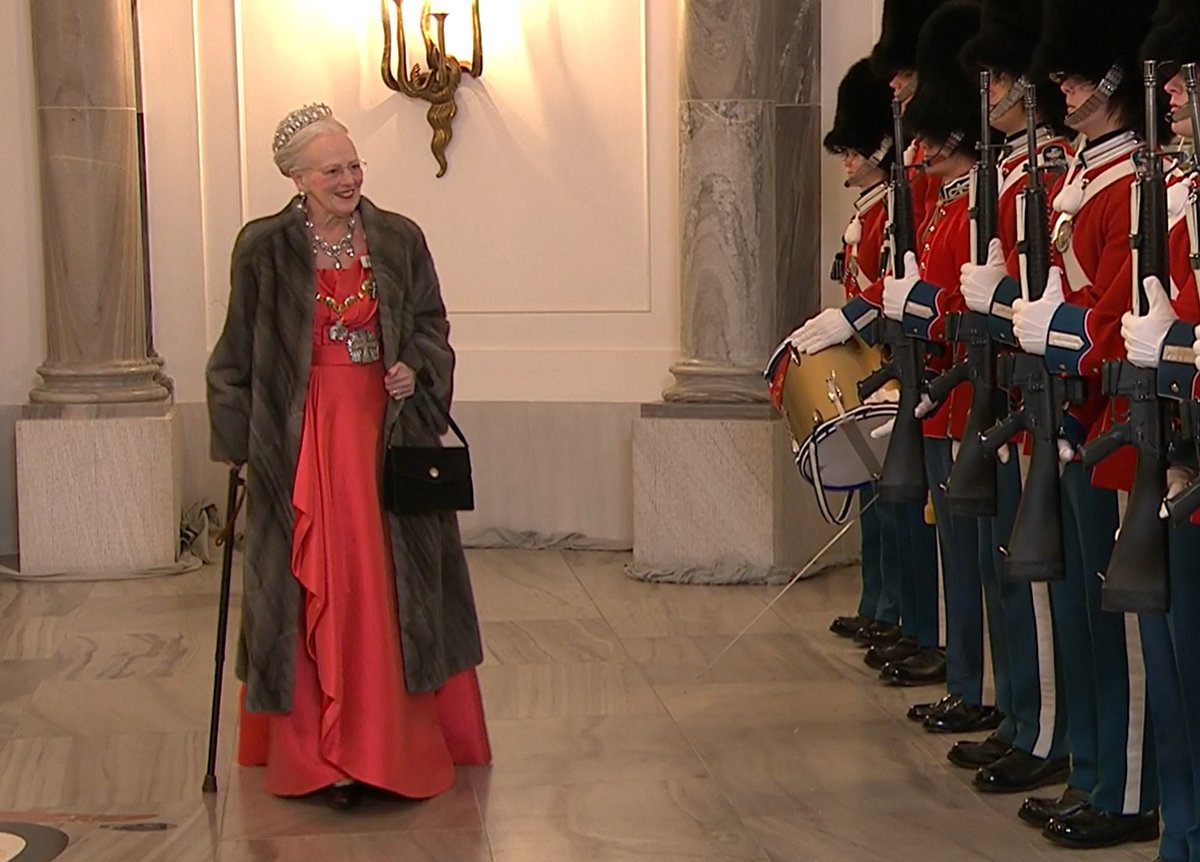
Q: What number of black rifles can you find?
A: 5